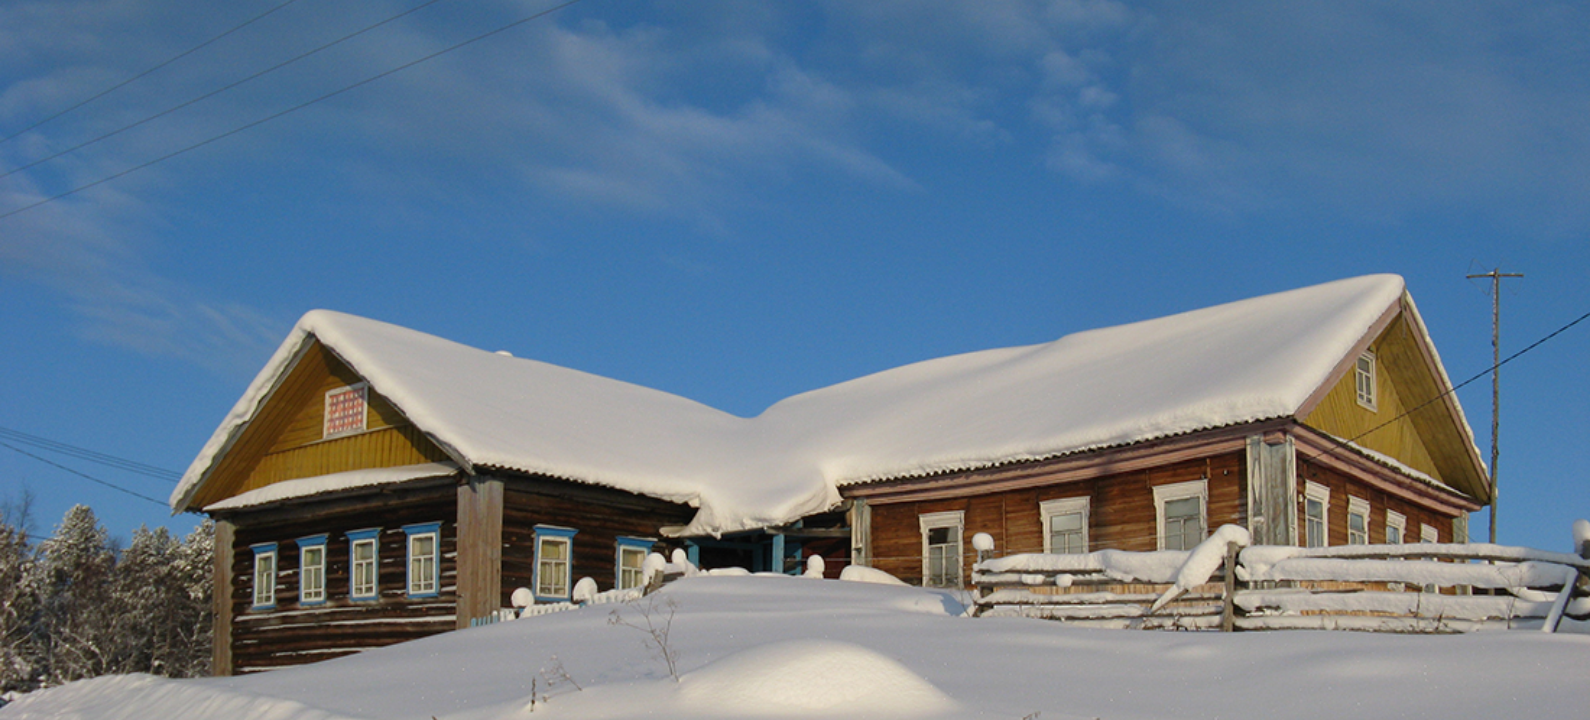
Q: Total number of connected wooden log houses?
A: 2